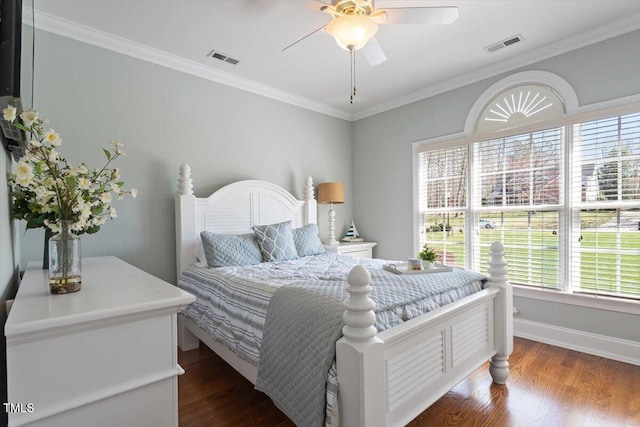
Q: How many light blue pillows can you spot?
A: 3